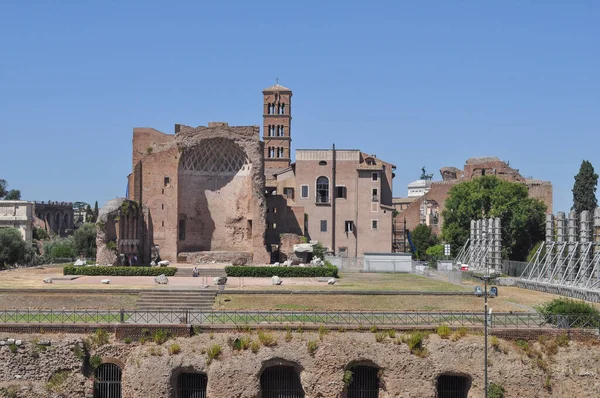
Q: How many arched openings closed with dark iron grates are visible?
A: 5